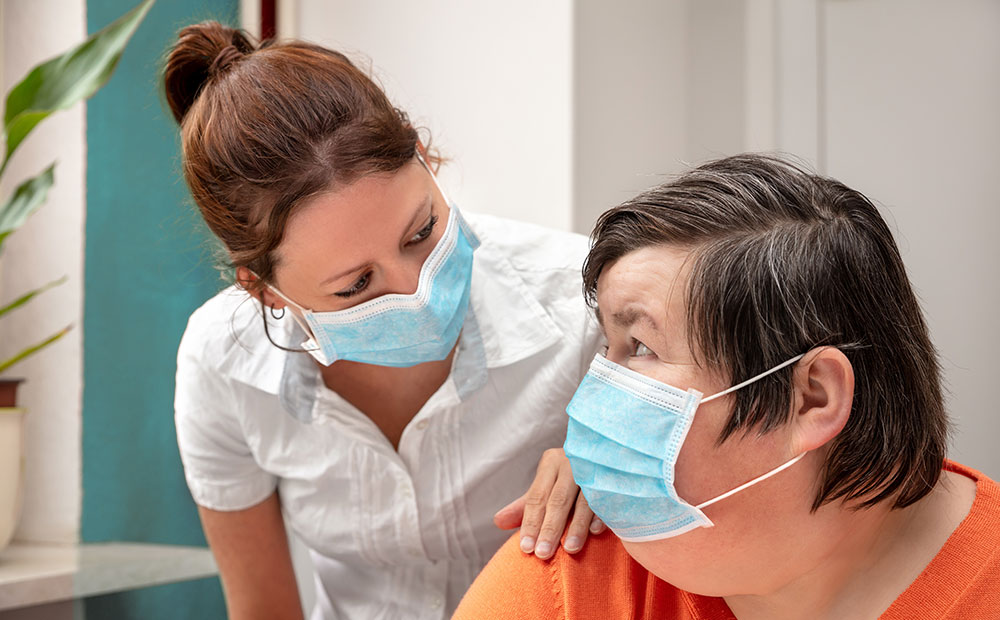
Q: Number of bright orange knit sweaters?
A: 1